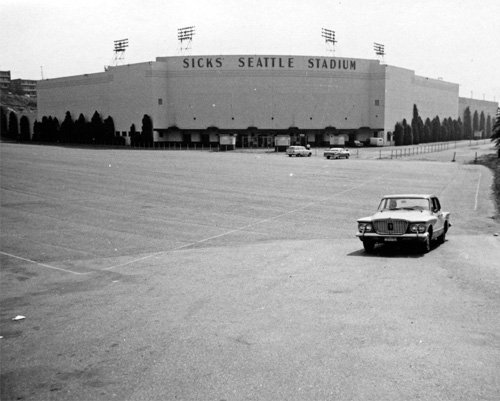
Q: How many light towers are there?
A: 4